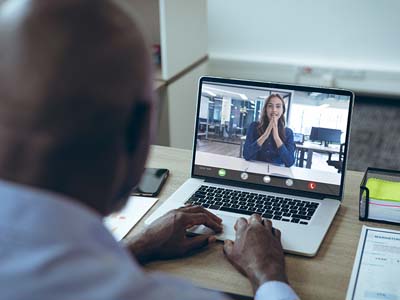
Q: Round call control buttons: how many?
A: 5